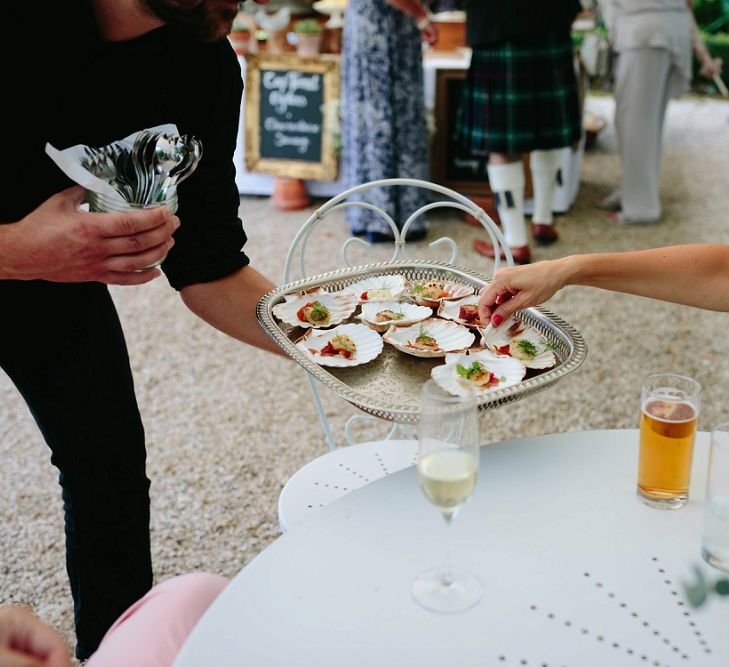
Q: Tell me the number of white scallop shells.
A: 9